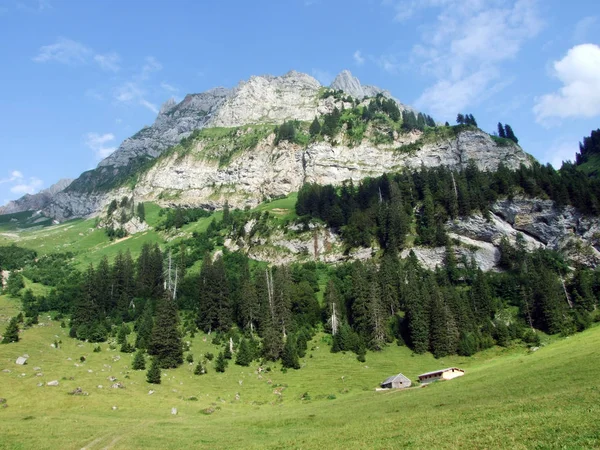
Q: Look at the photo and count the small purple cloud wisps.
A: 0